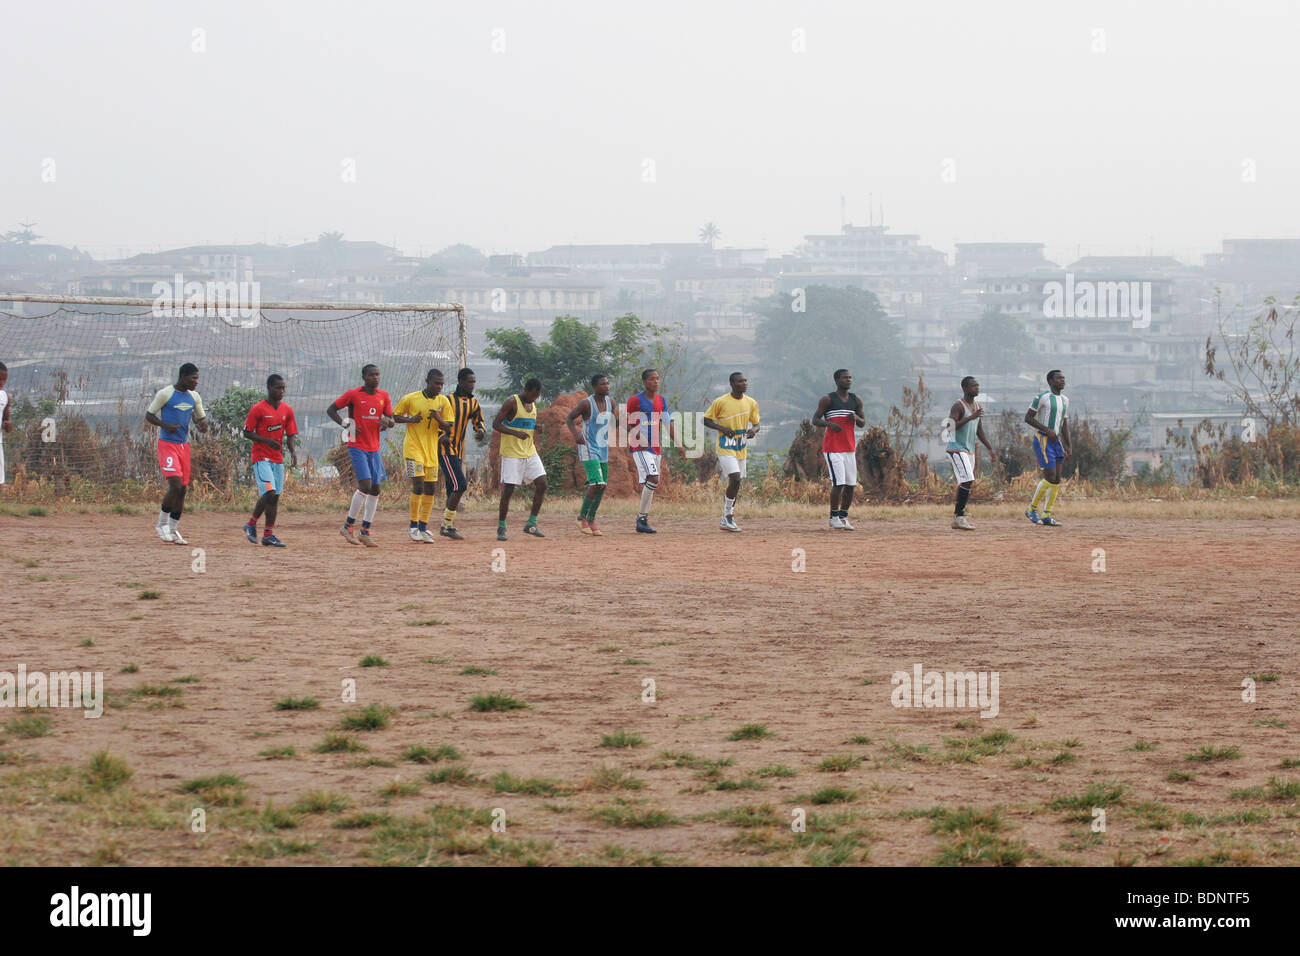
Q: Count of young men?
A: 13